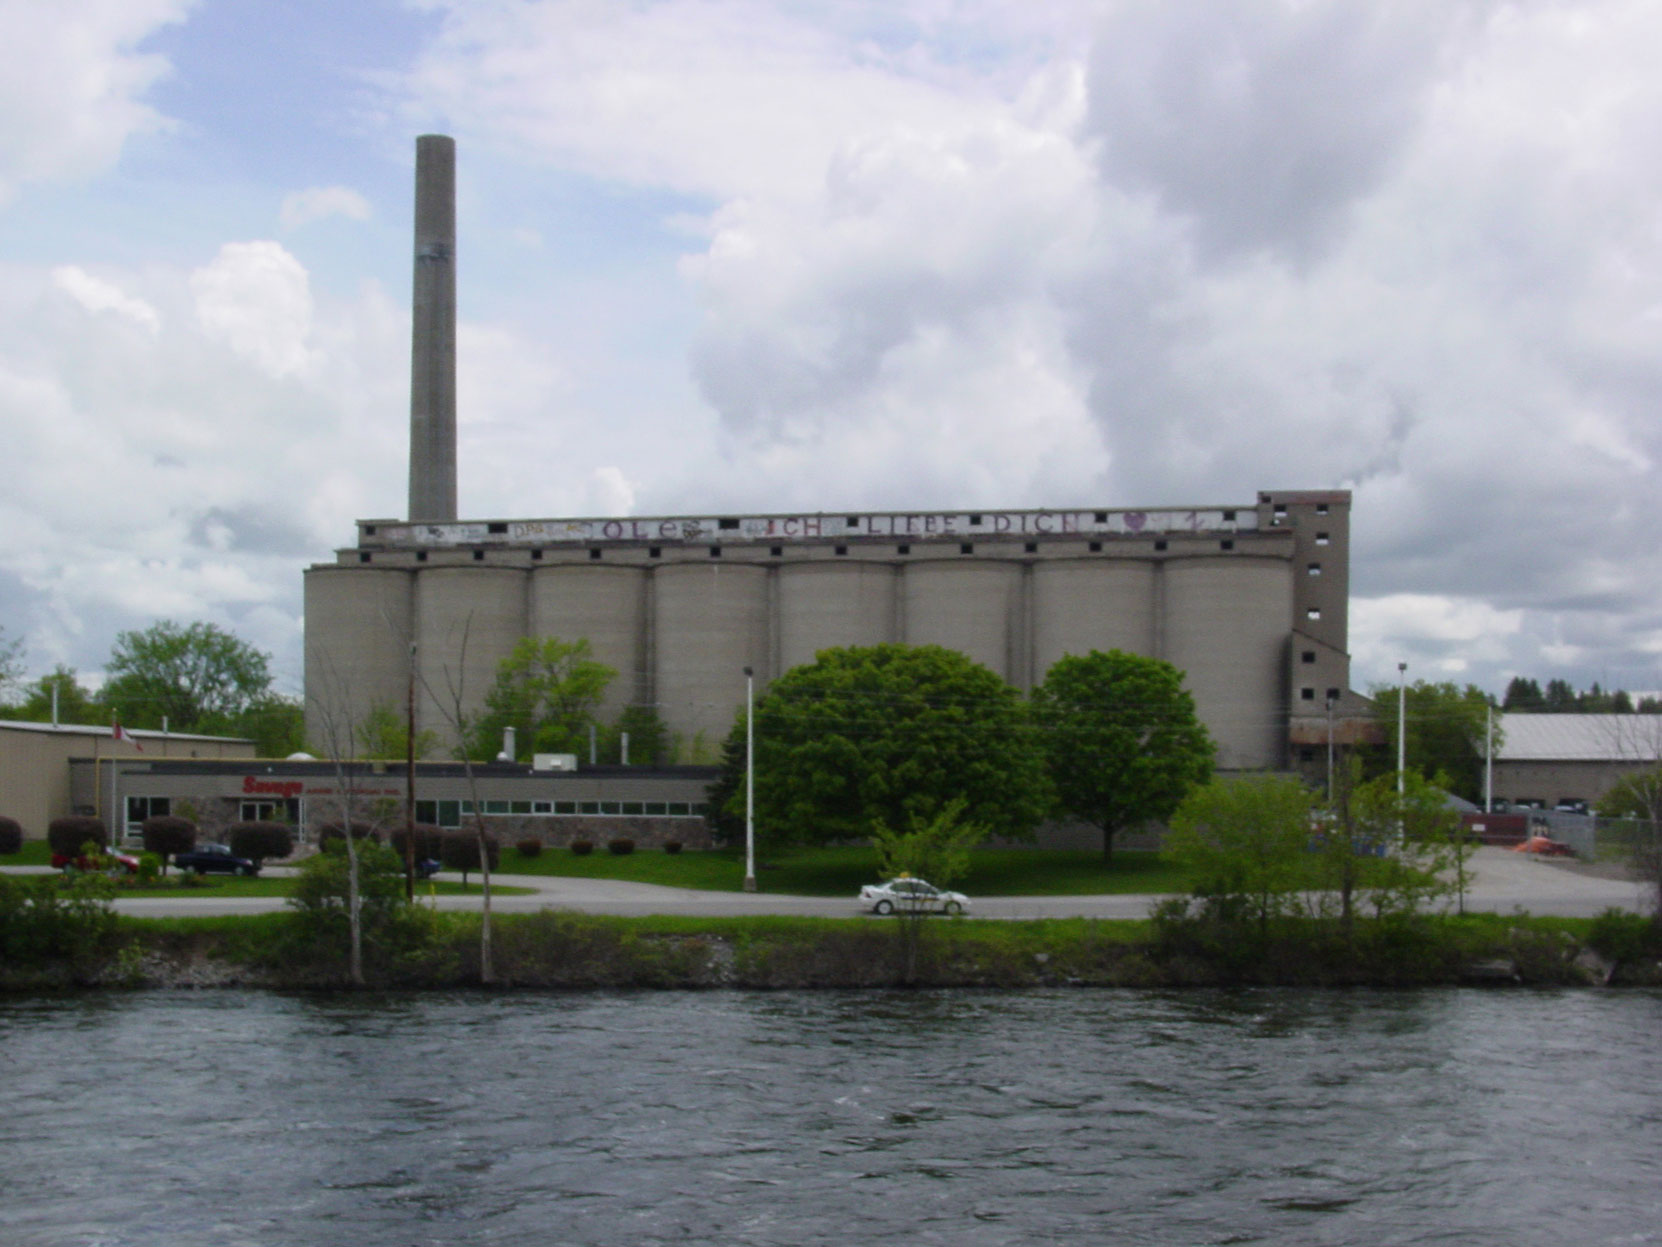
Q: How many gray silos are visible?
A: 8